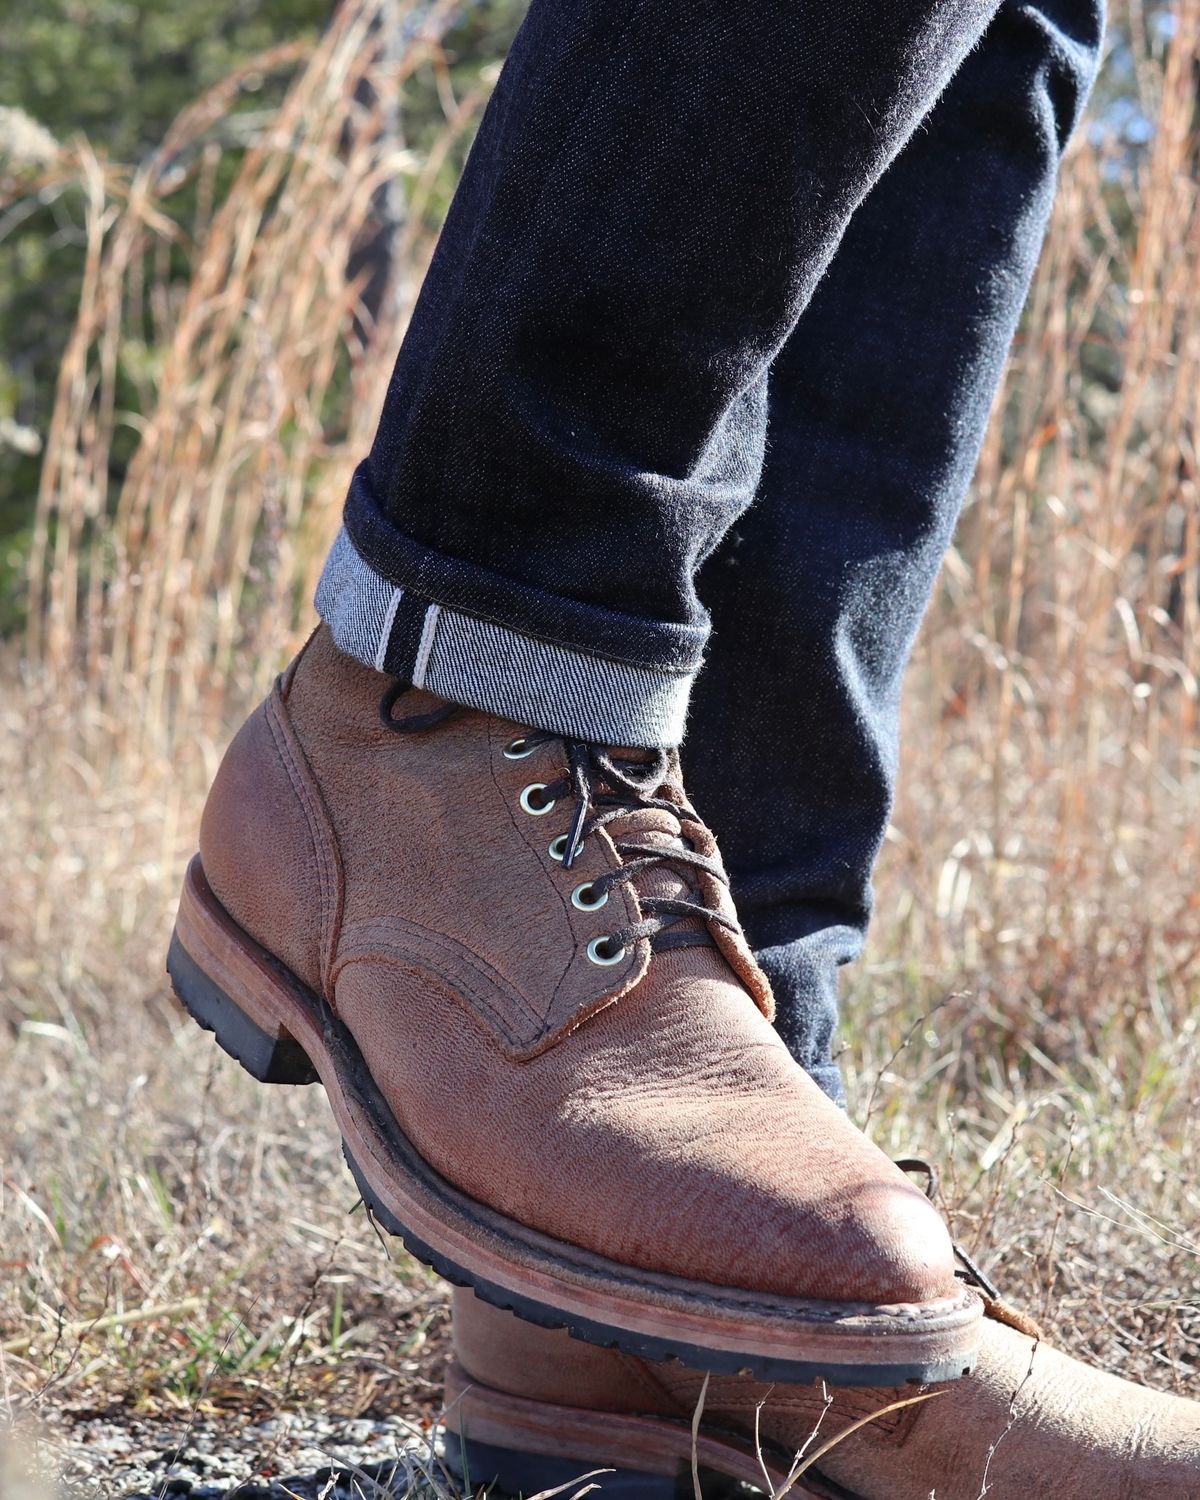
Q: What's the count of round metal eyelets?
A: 5